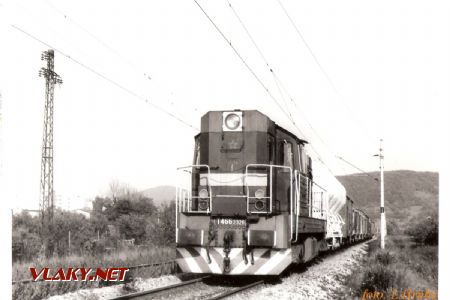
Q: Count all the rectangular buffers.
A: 2